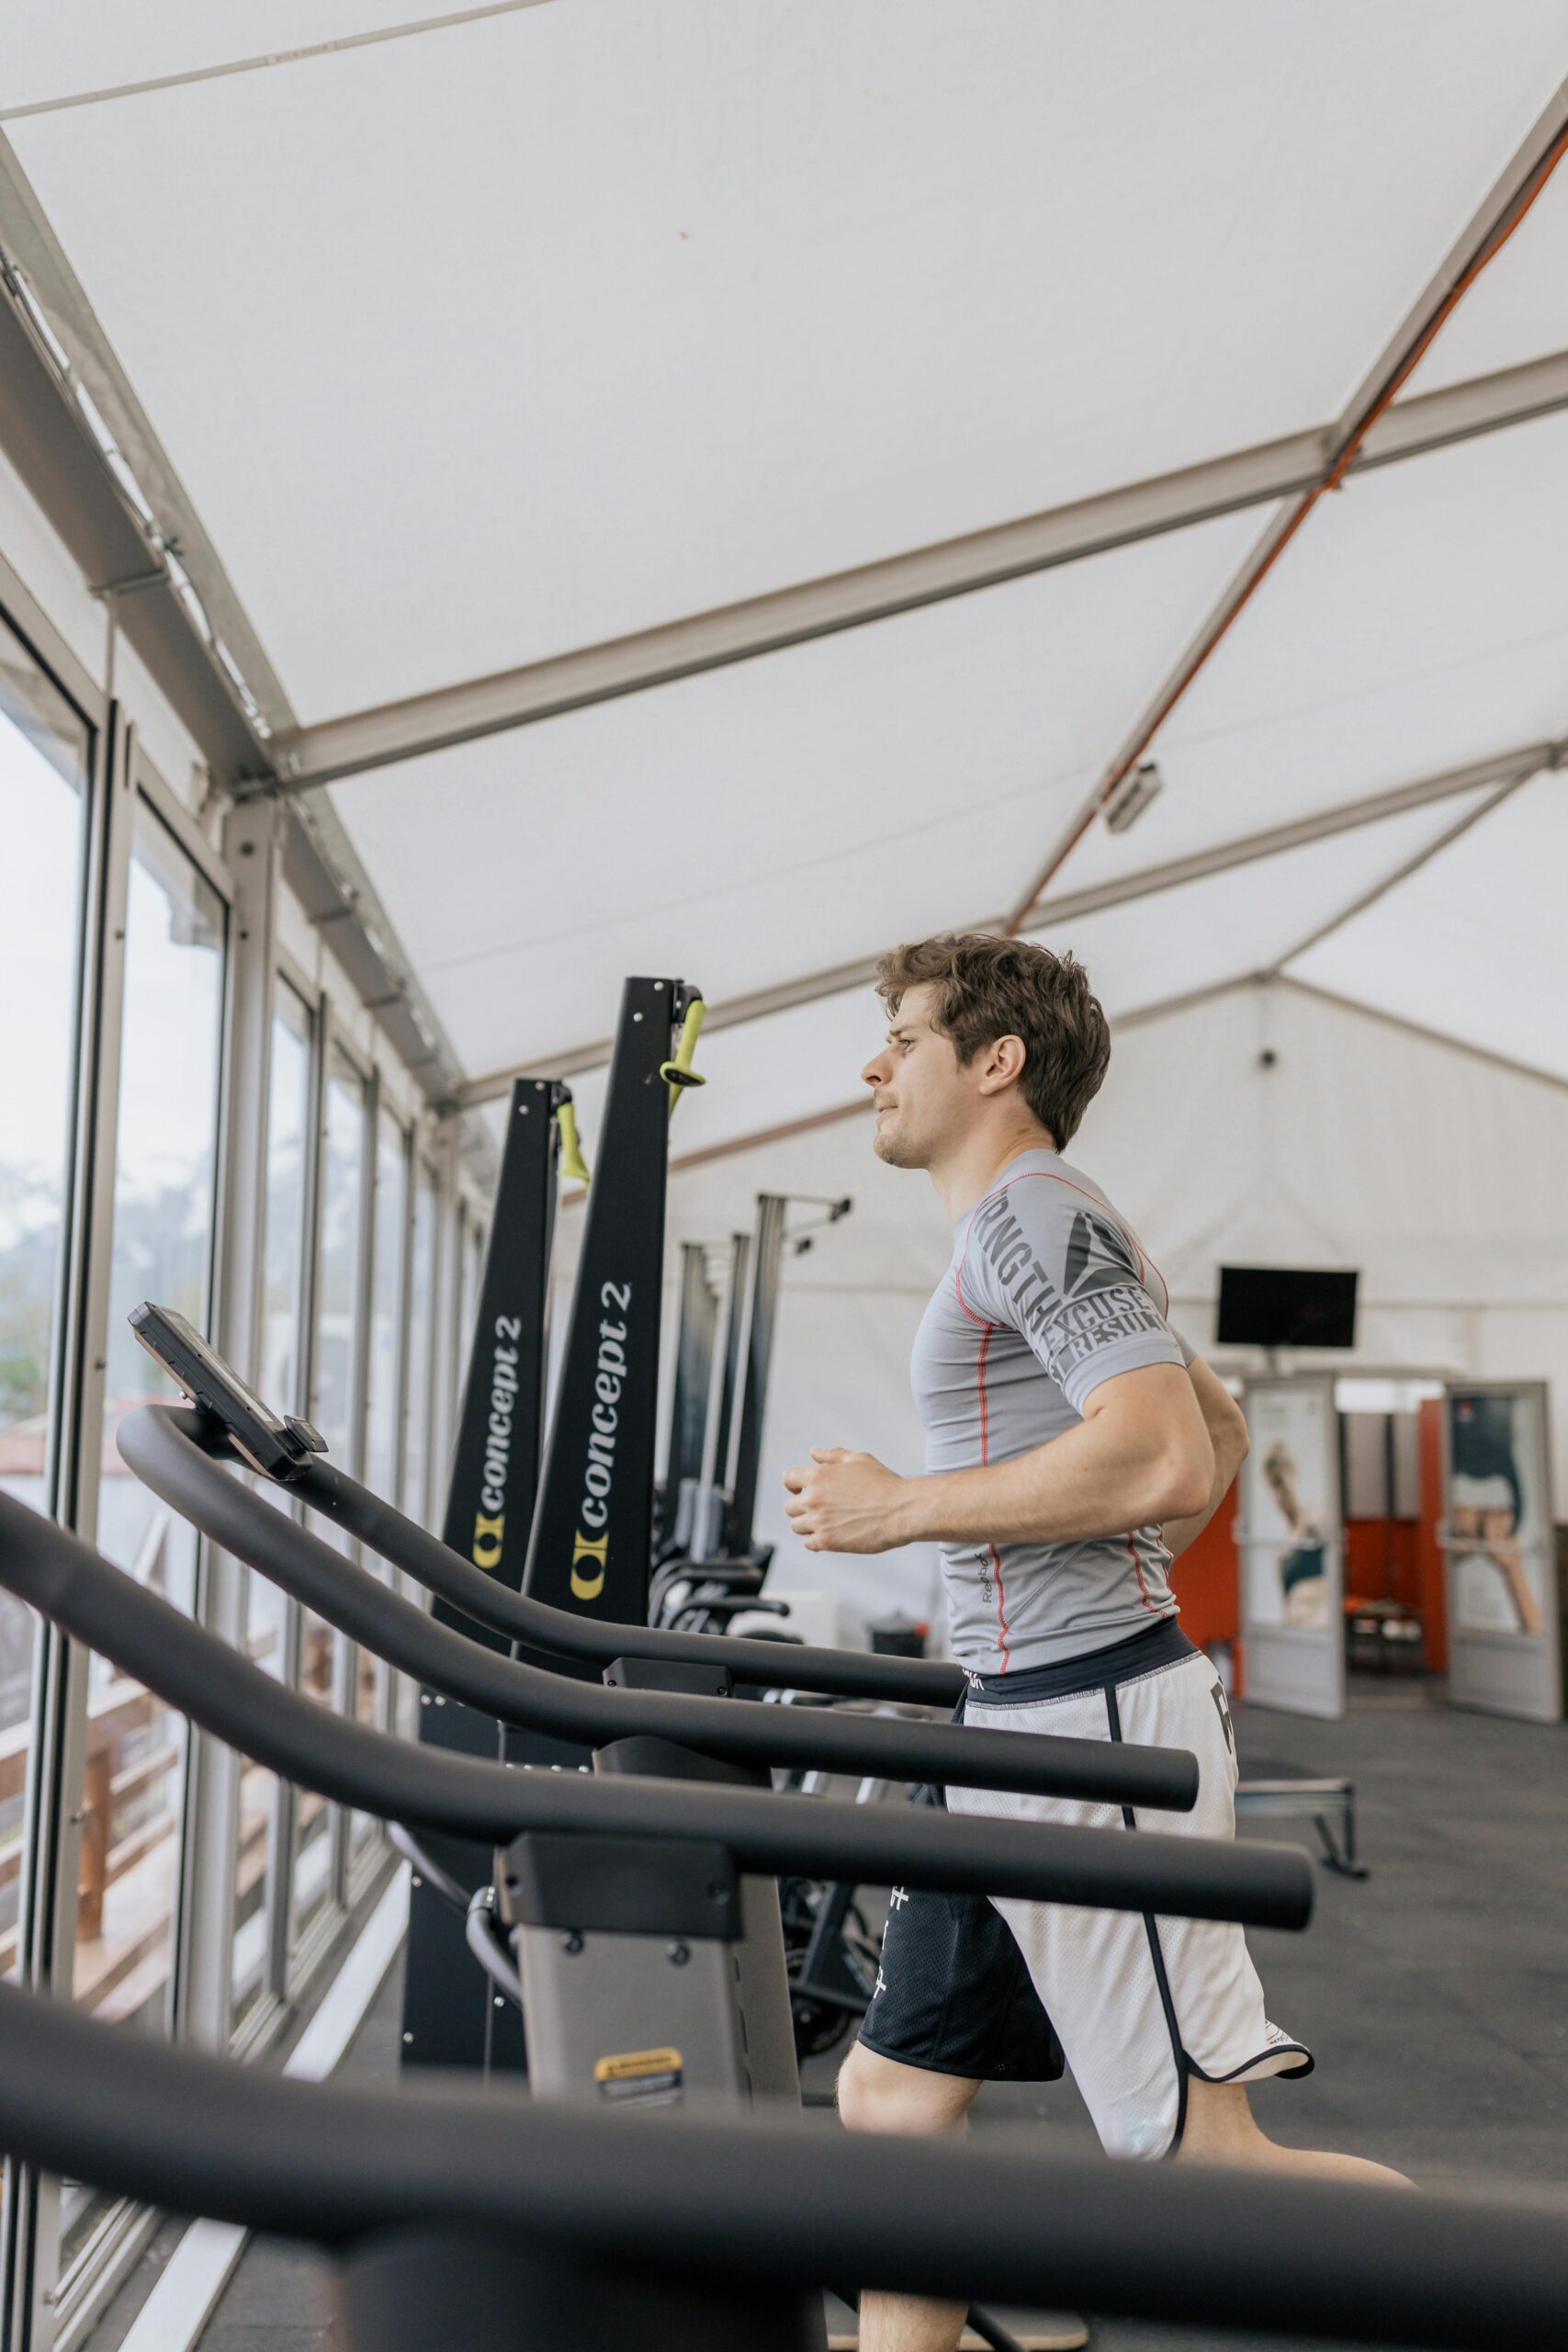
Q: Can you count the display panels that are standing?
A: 2